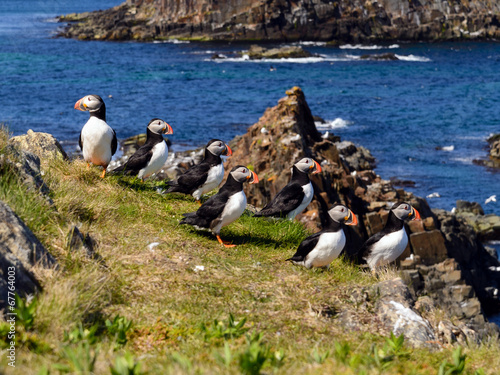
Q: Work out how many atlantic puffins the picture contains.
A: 7